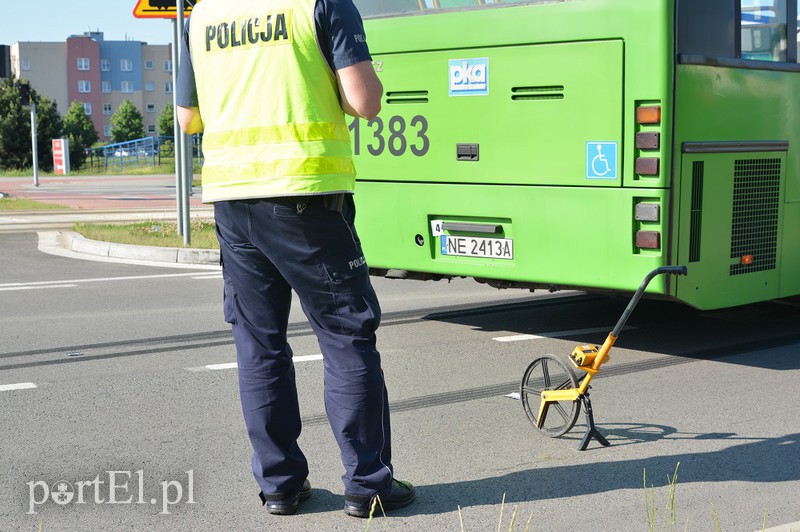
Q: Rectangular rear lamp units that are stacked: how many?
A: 5